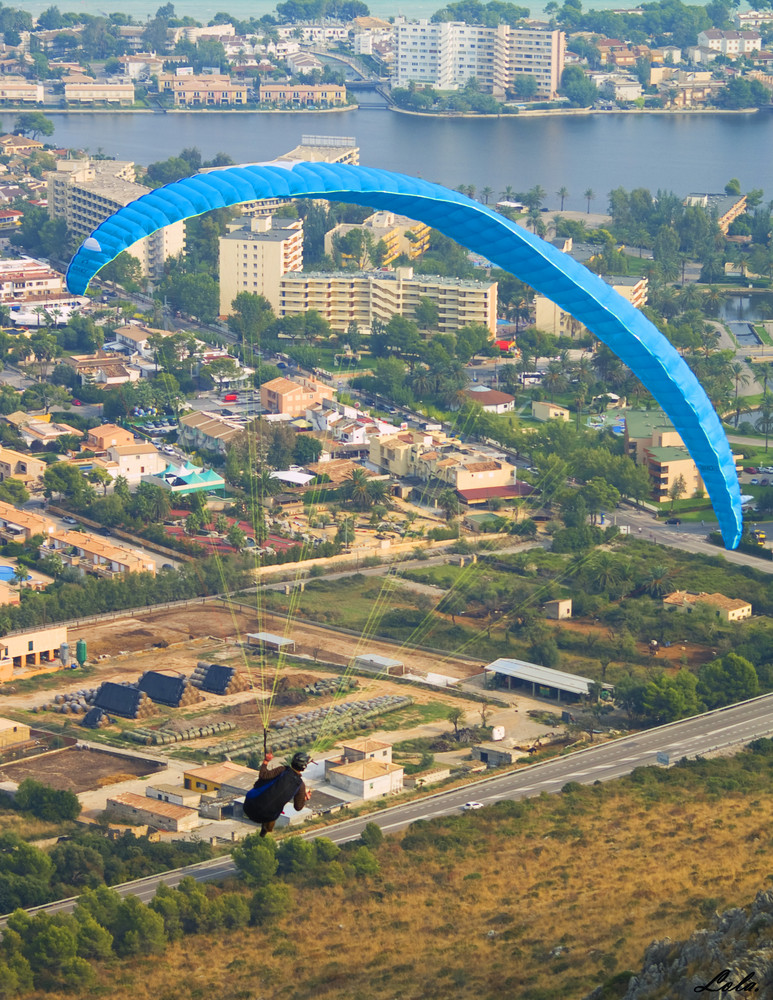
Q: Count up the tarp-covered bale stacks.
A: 4